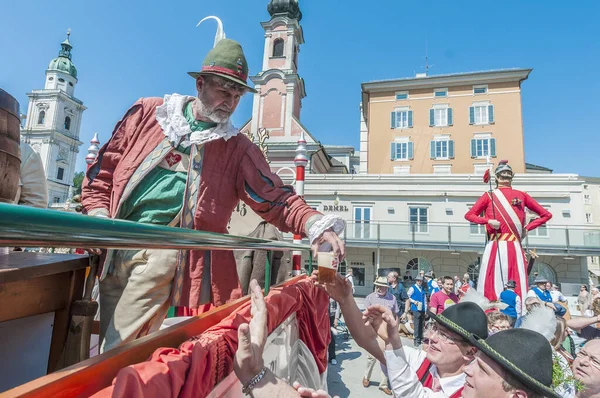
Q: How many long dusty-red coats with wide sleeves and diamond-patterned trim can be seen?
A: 1